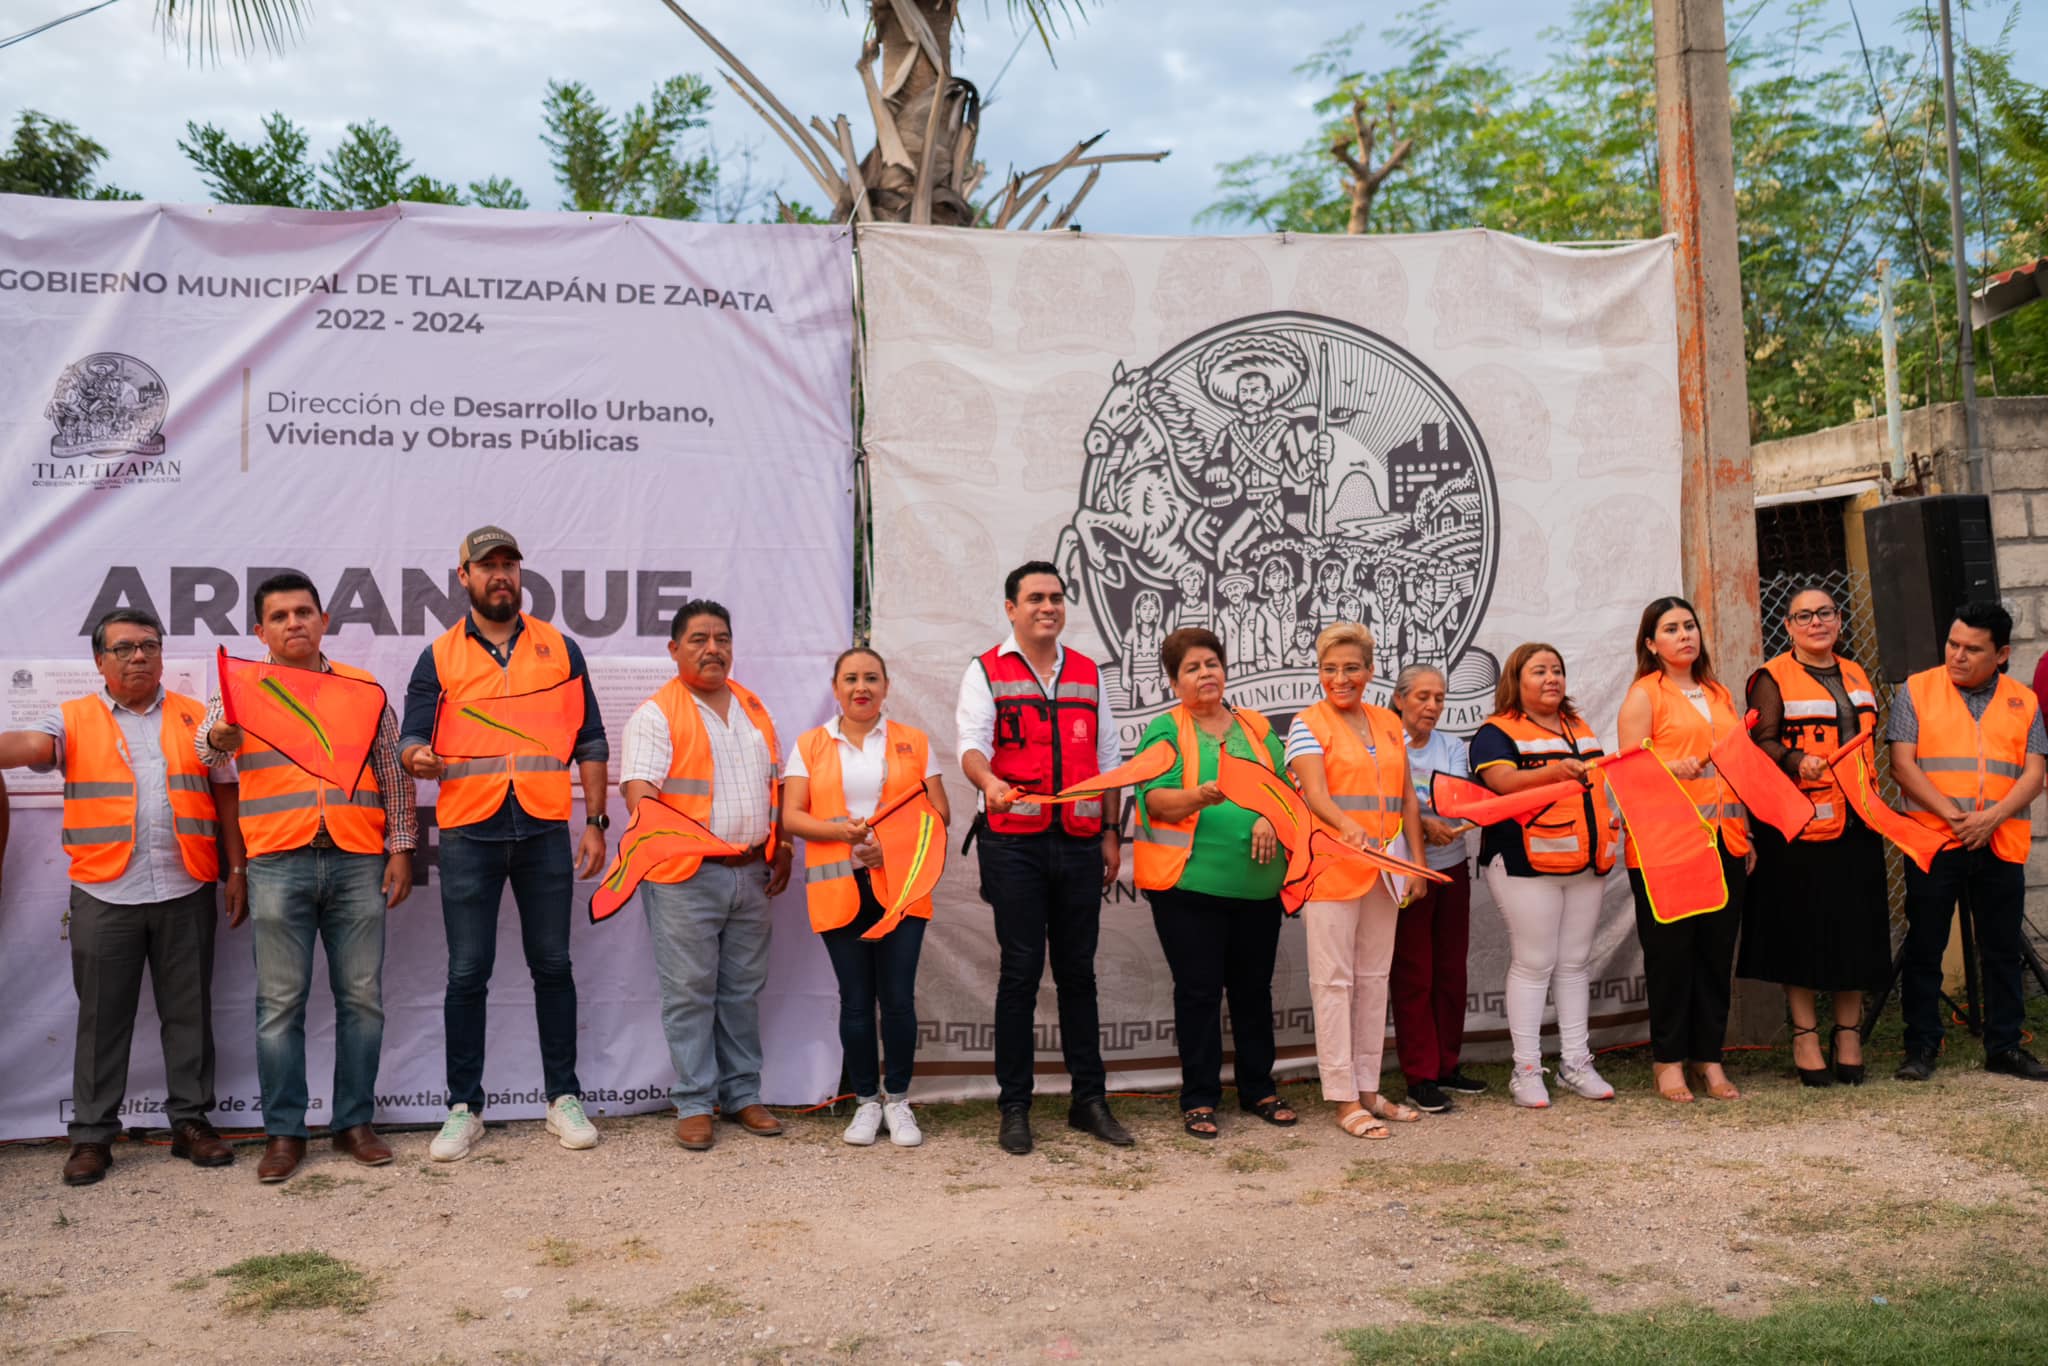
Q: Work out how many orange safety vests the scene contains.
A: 11